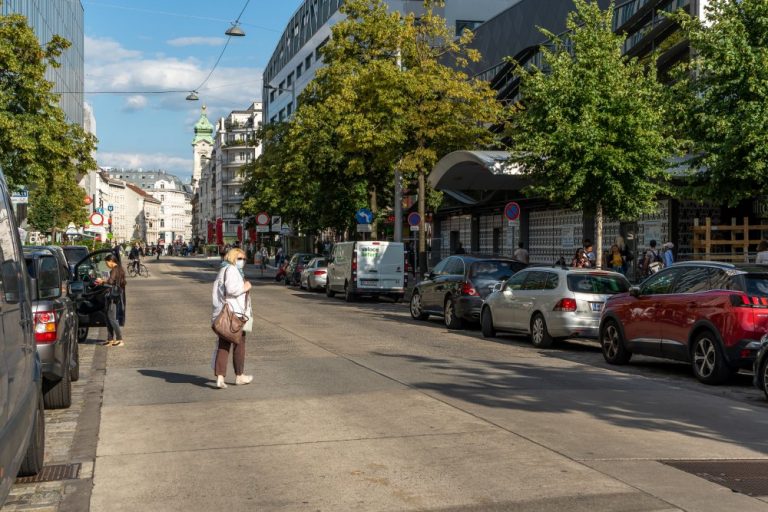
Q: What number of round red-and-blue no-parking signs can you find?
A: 2